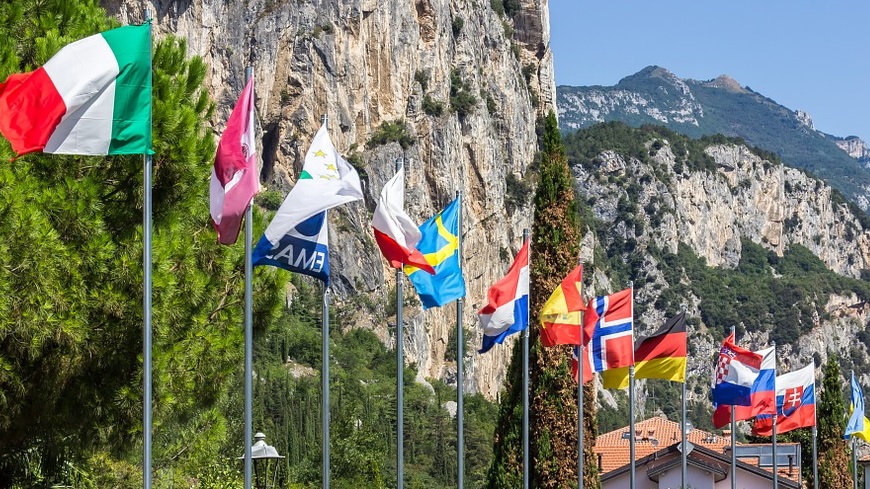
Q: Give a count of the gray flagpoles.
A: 13